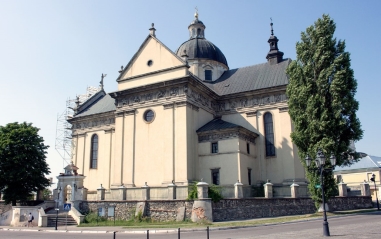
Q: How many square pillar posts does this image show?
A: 10